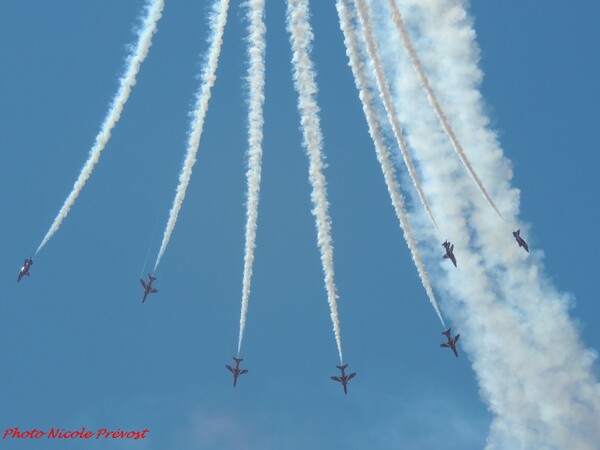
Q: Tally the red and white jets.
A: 7